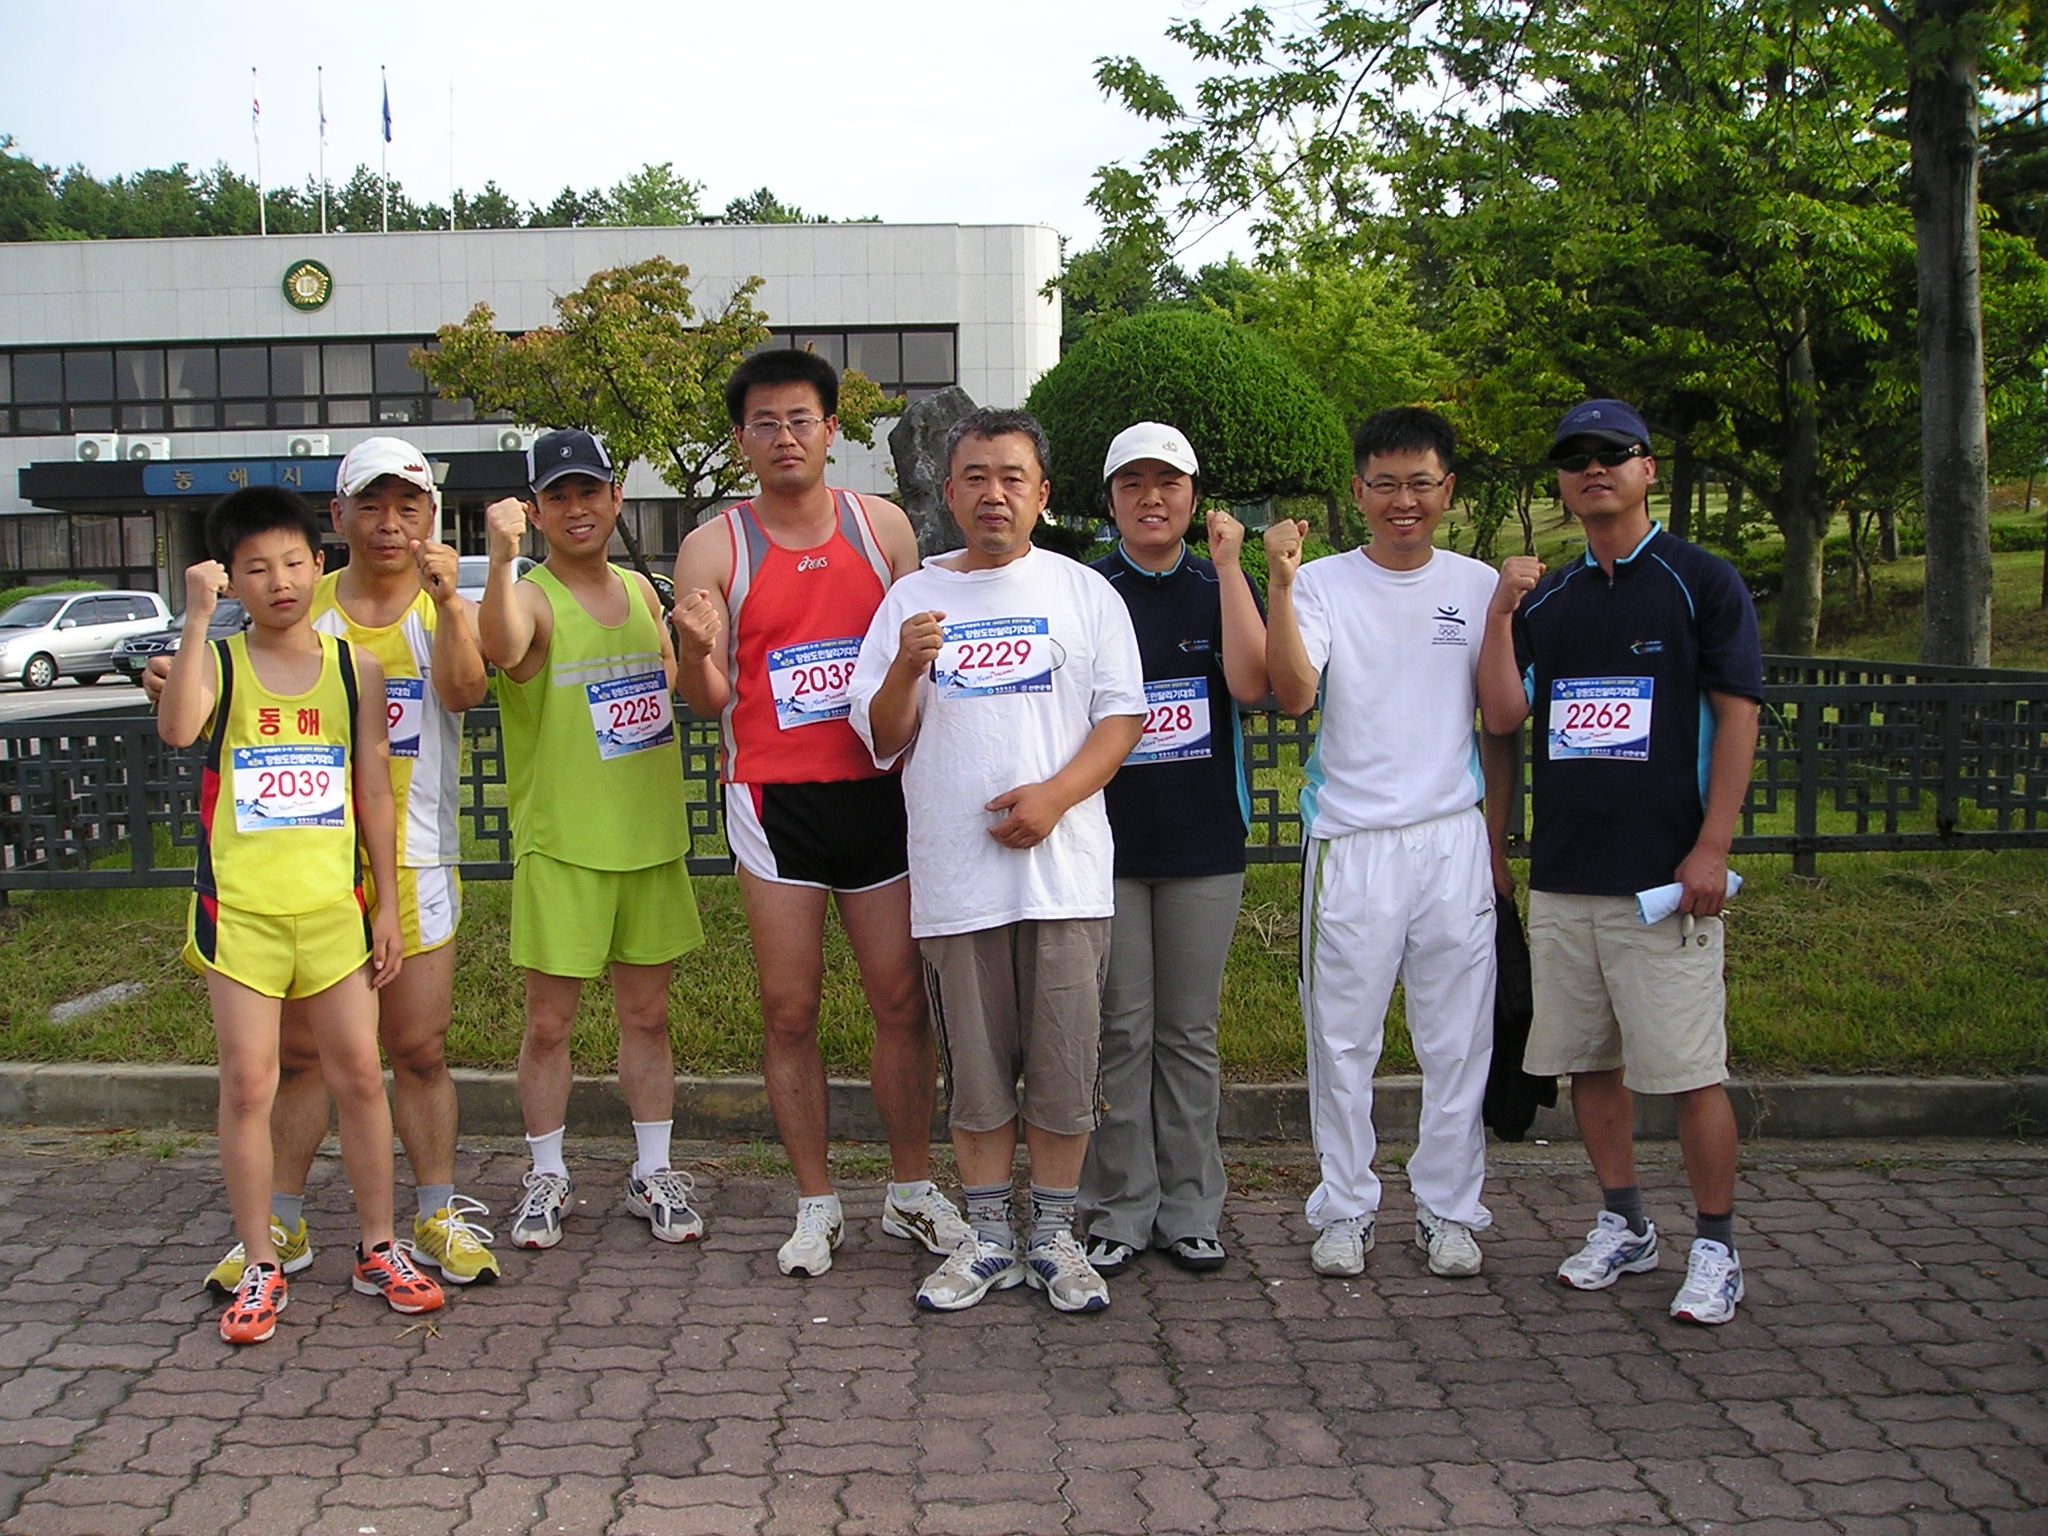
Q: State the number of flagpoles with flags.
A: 3